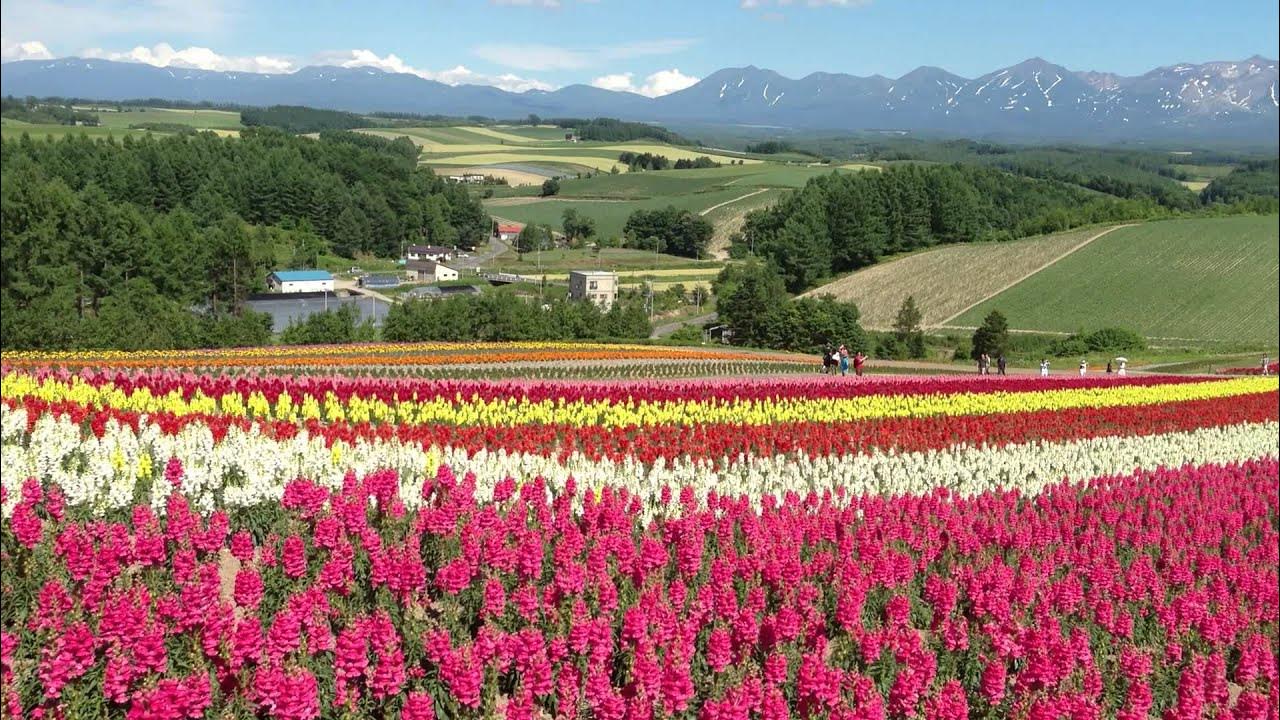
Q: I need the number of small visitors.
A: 12